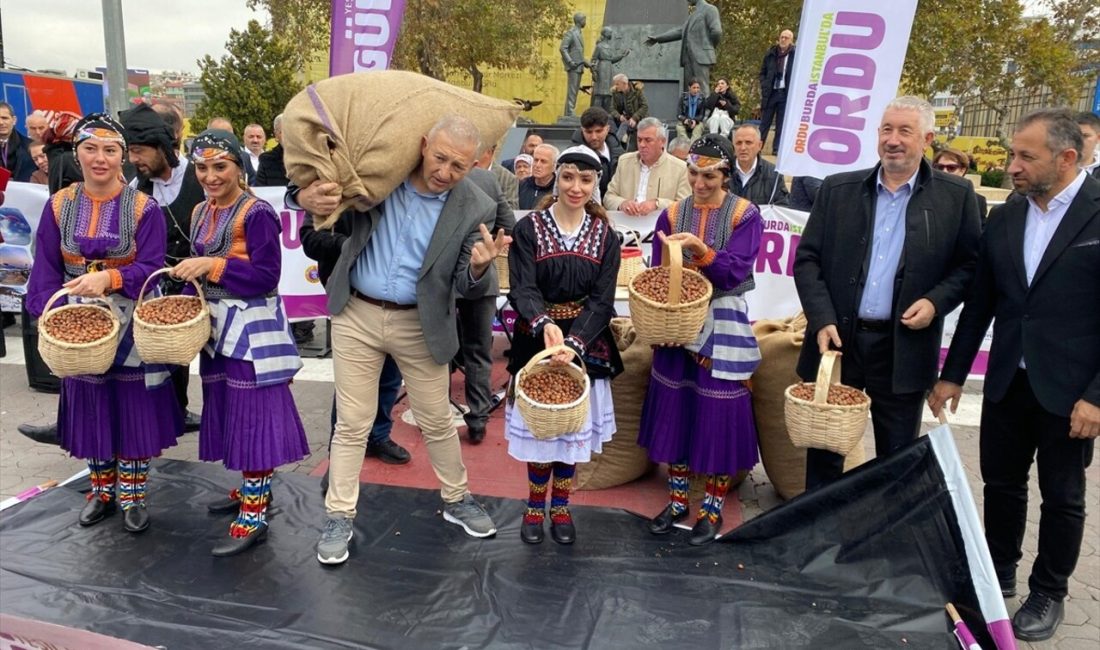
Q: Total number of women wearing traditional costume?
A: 4